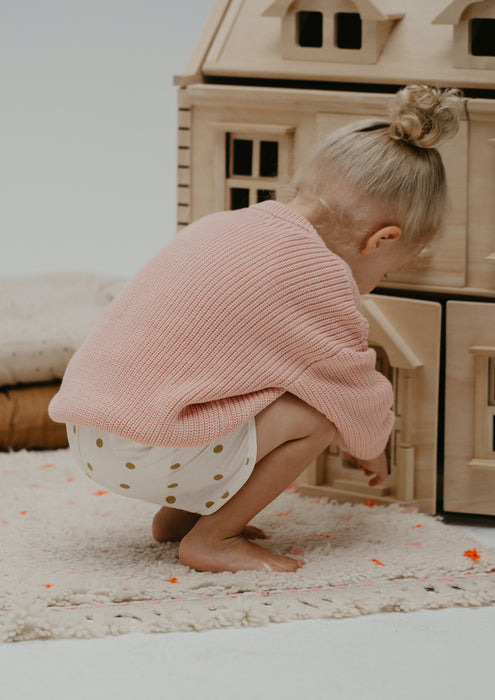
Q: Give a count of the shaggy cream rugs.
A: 1